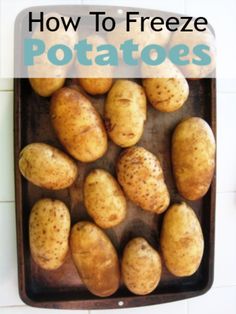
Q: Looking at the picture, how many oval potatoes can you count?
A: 15